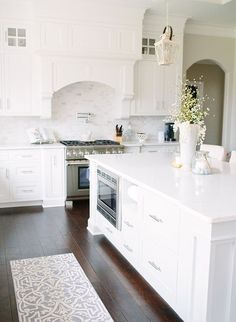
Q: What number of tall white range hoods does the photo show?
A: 1